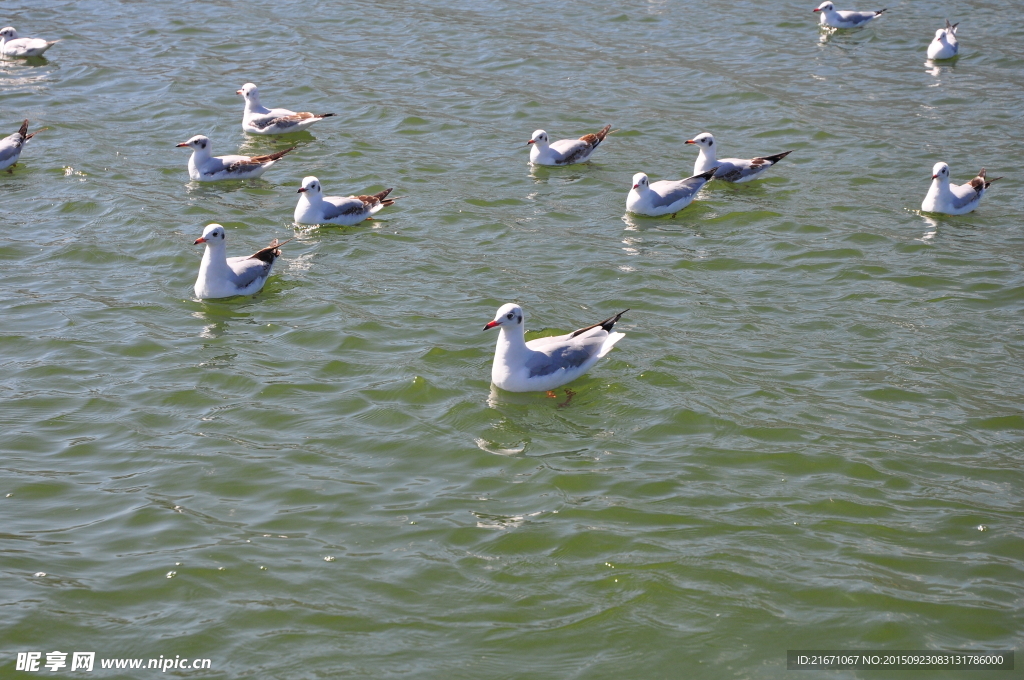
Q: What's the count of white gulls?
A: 13